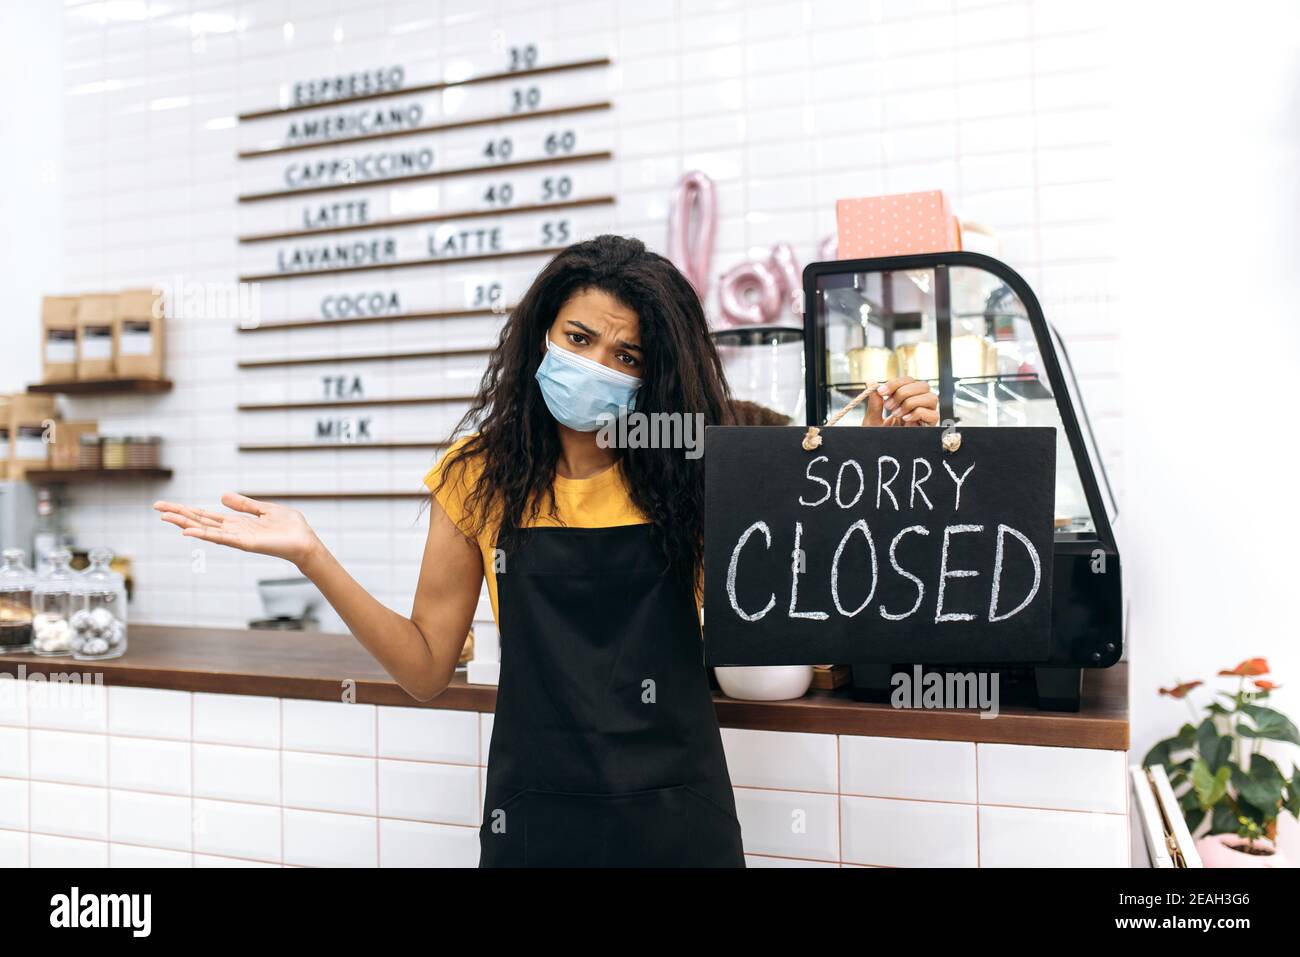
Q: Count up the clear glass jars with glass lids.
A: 3